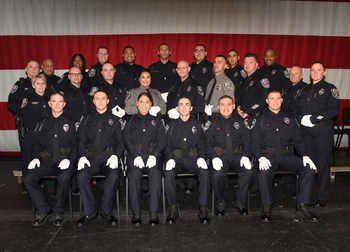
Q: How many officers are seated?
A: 6